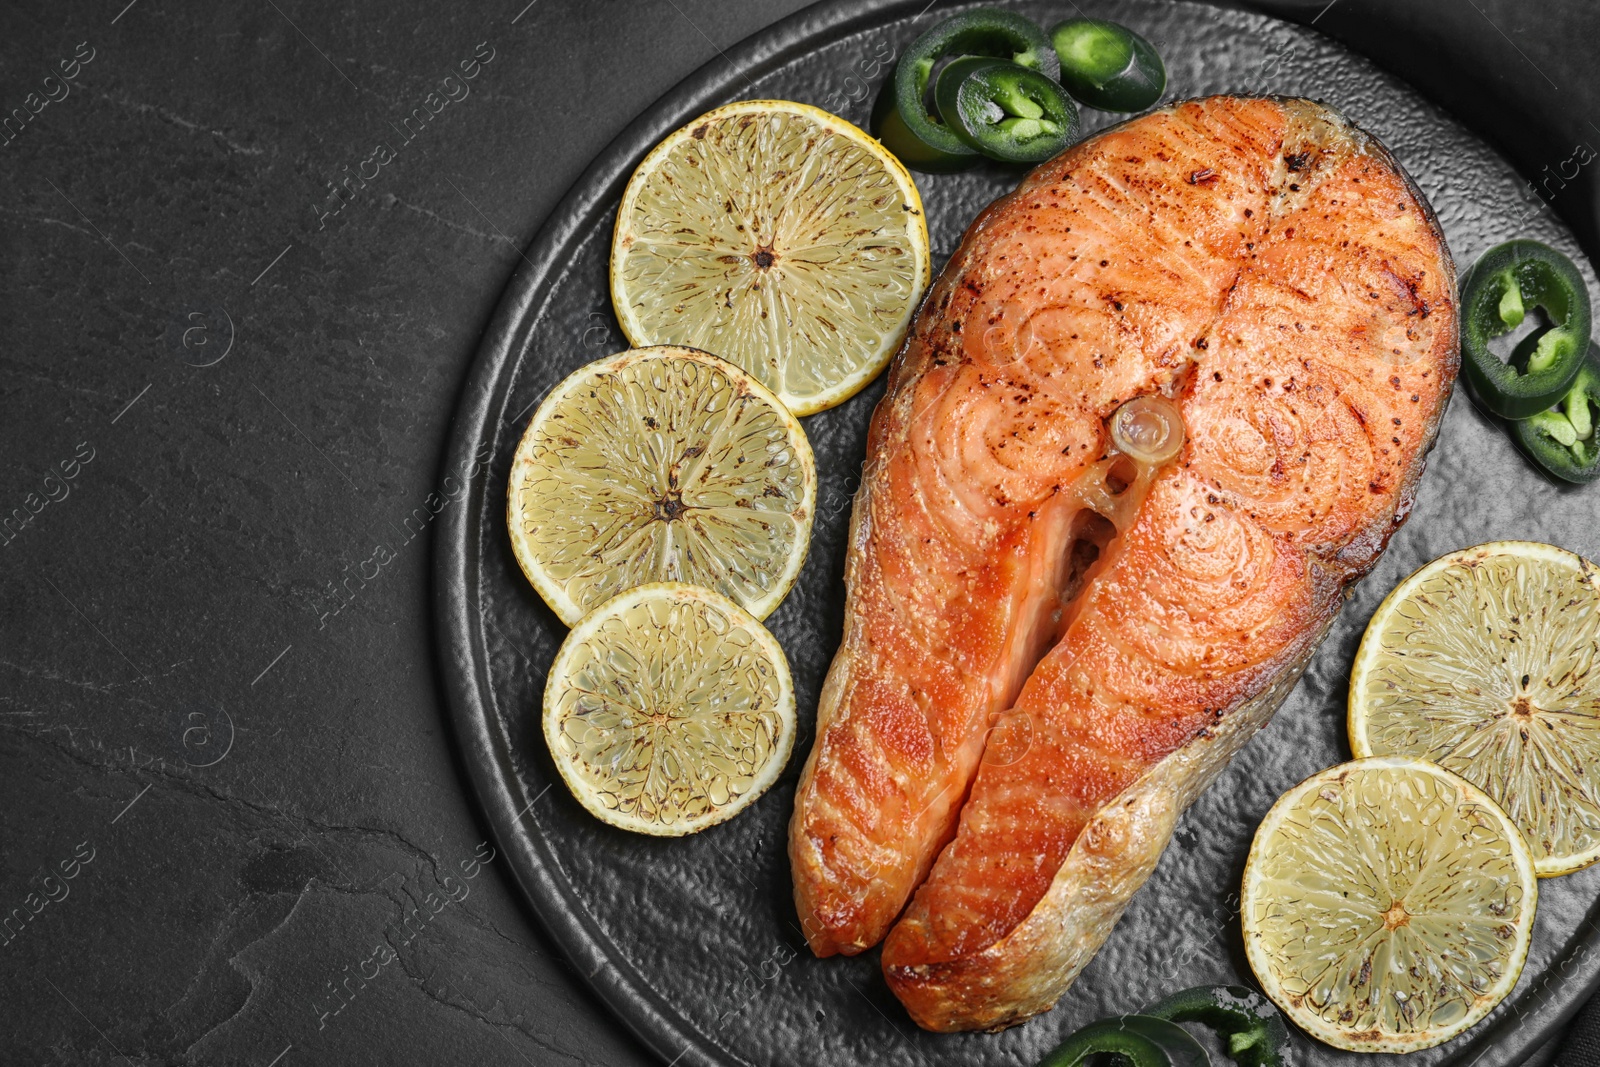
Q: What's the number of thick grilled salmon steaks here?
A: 1